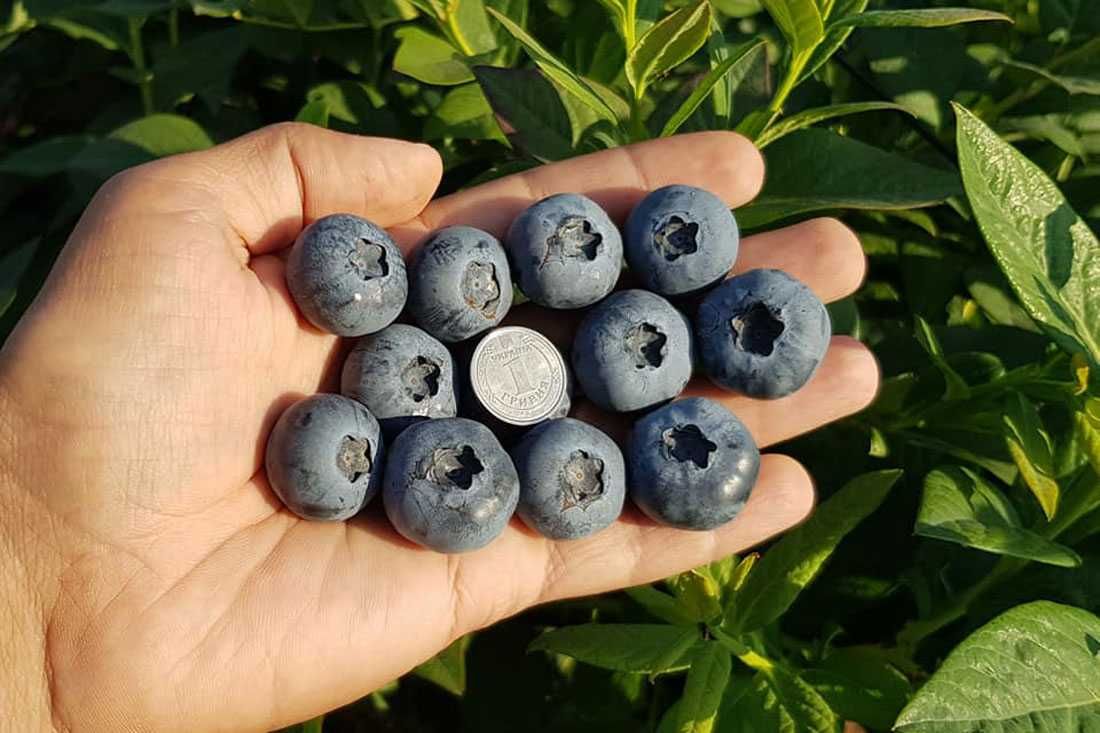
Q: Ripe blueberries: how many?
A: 11